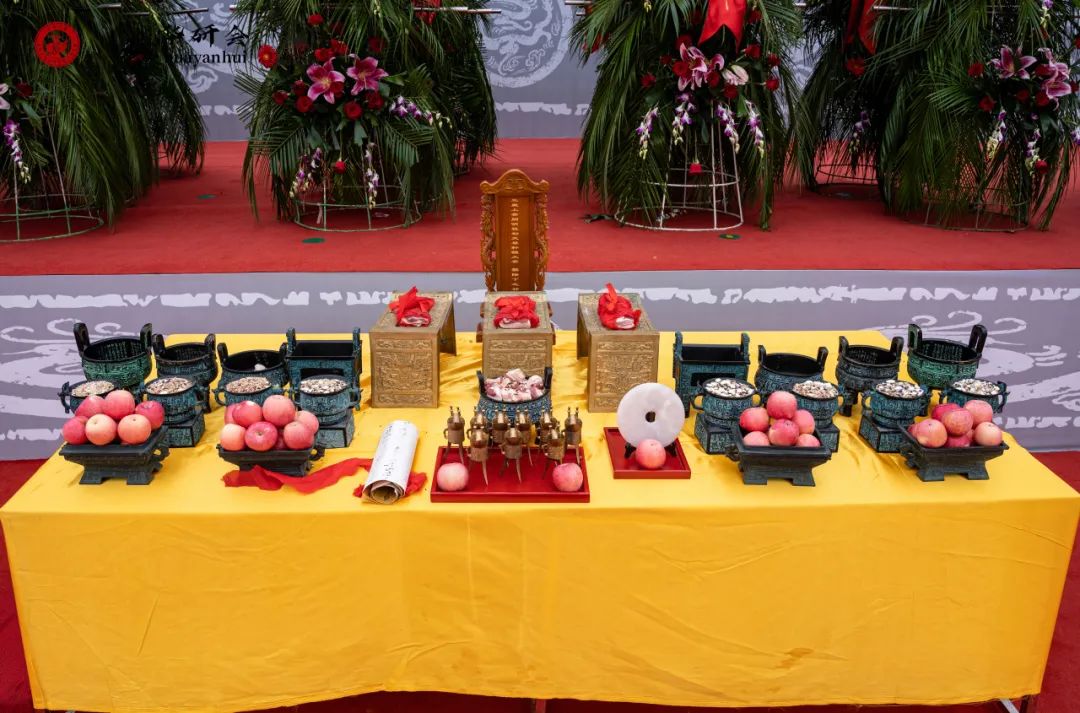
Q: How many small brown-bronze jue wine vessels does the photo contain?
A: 9